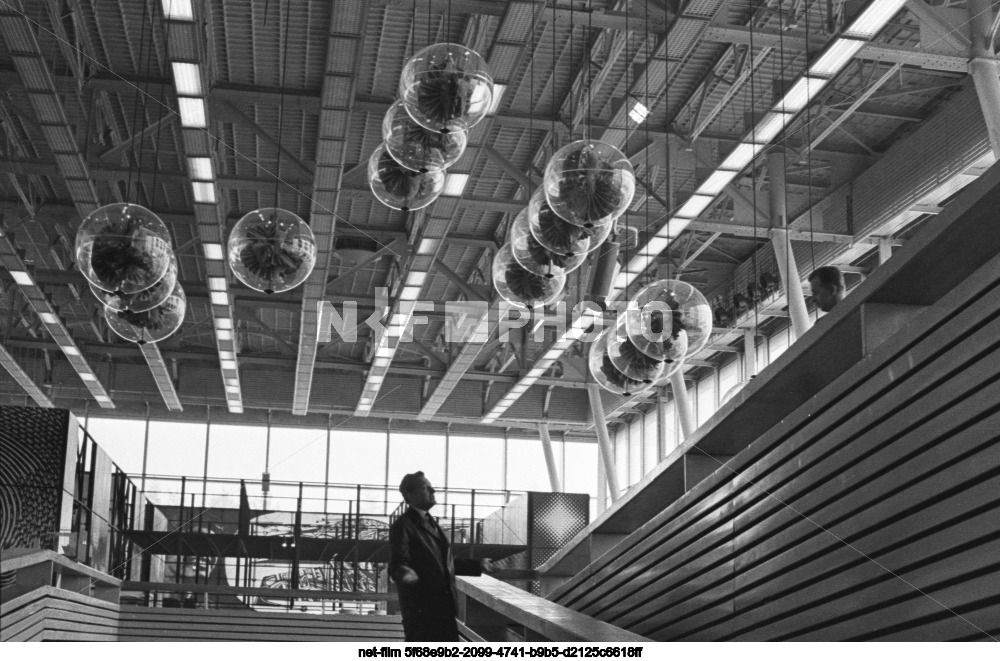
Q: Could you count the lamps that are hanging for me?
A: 14